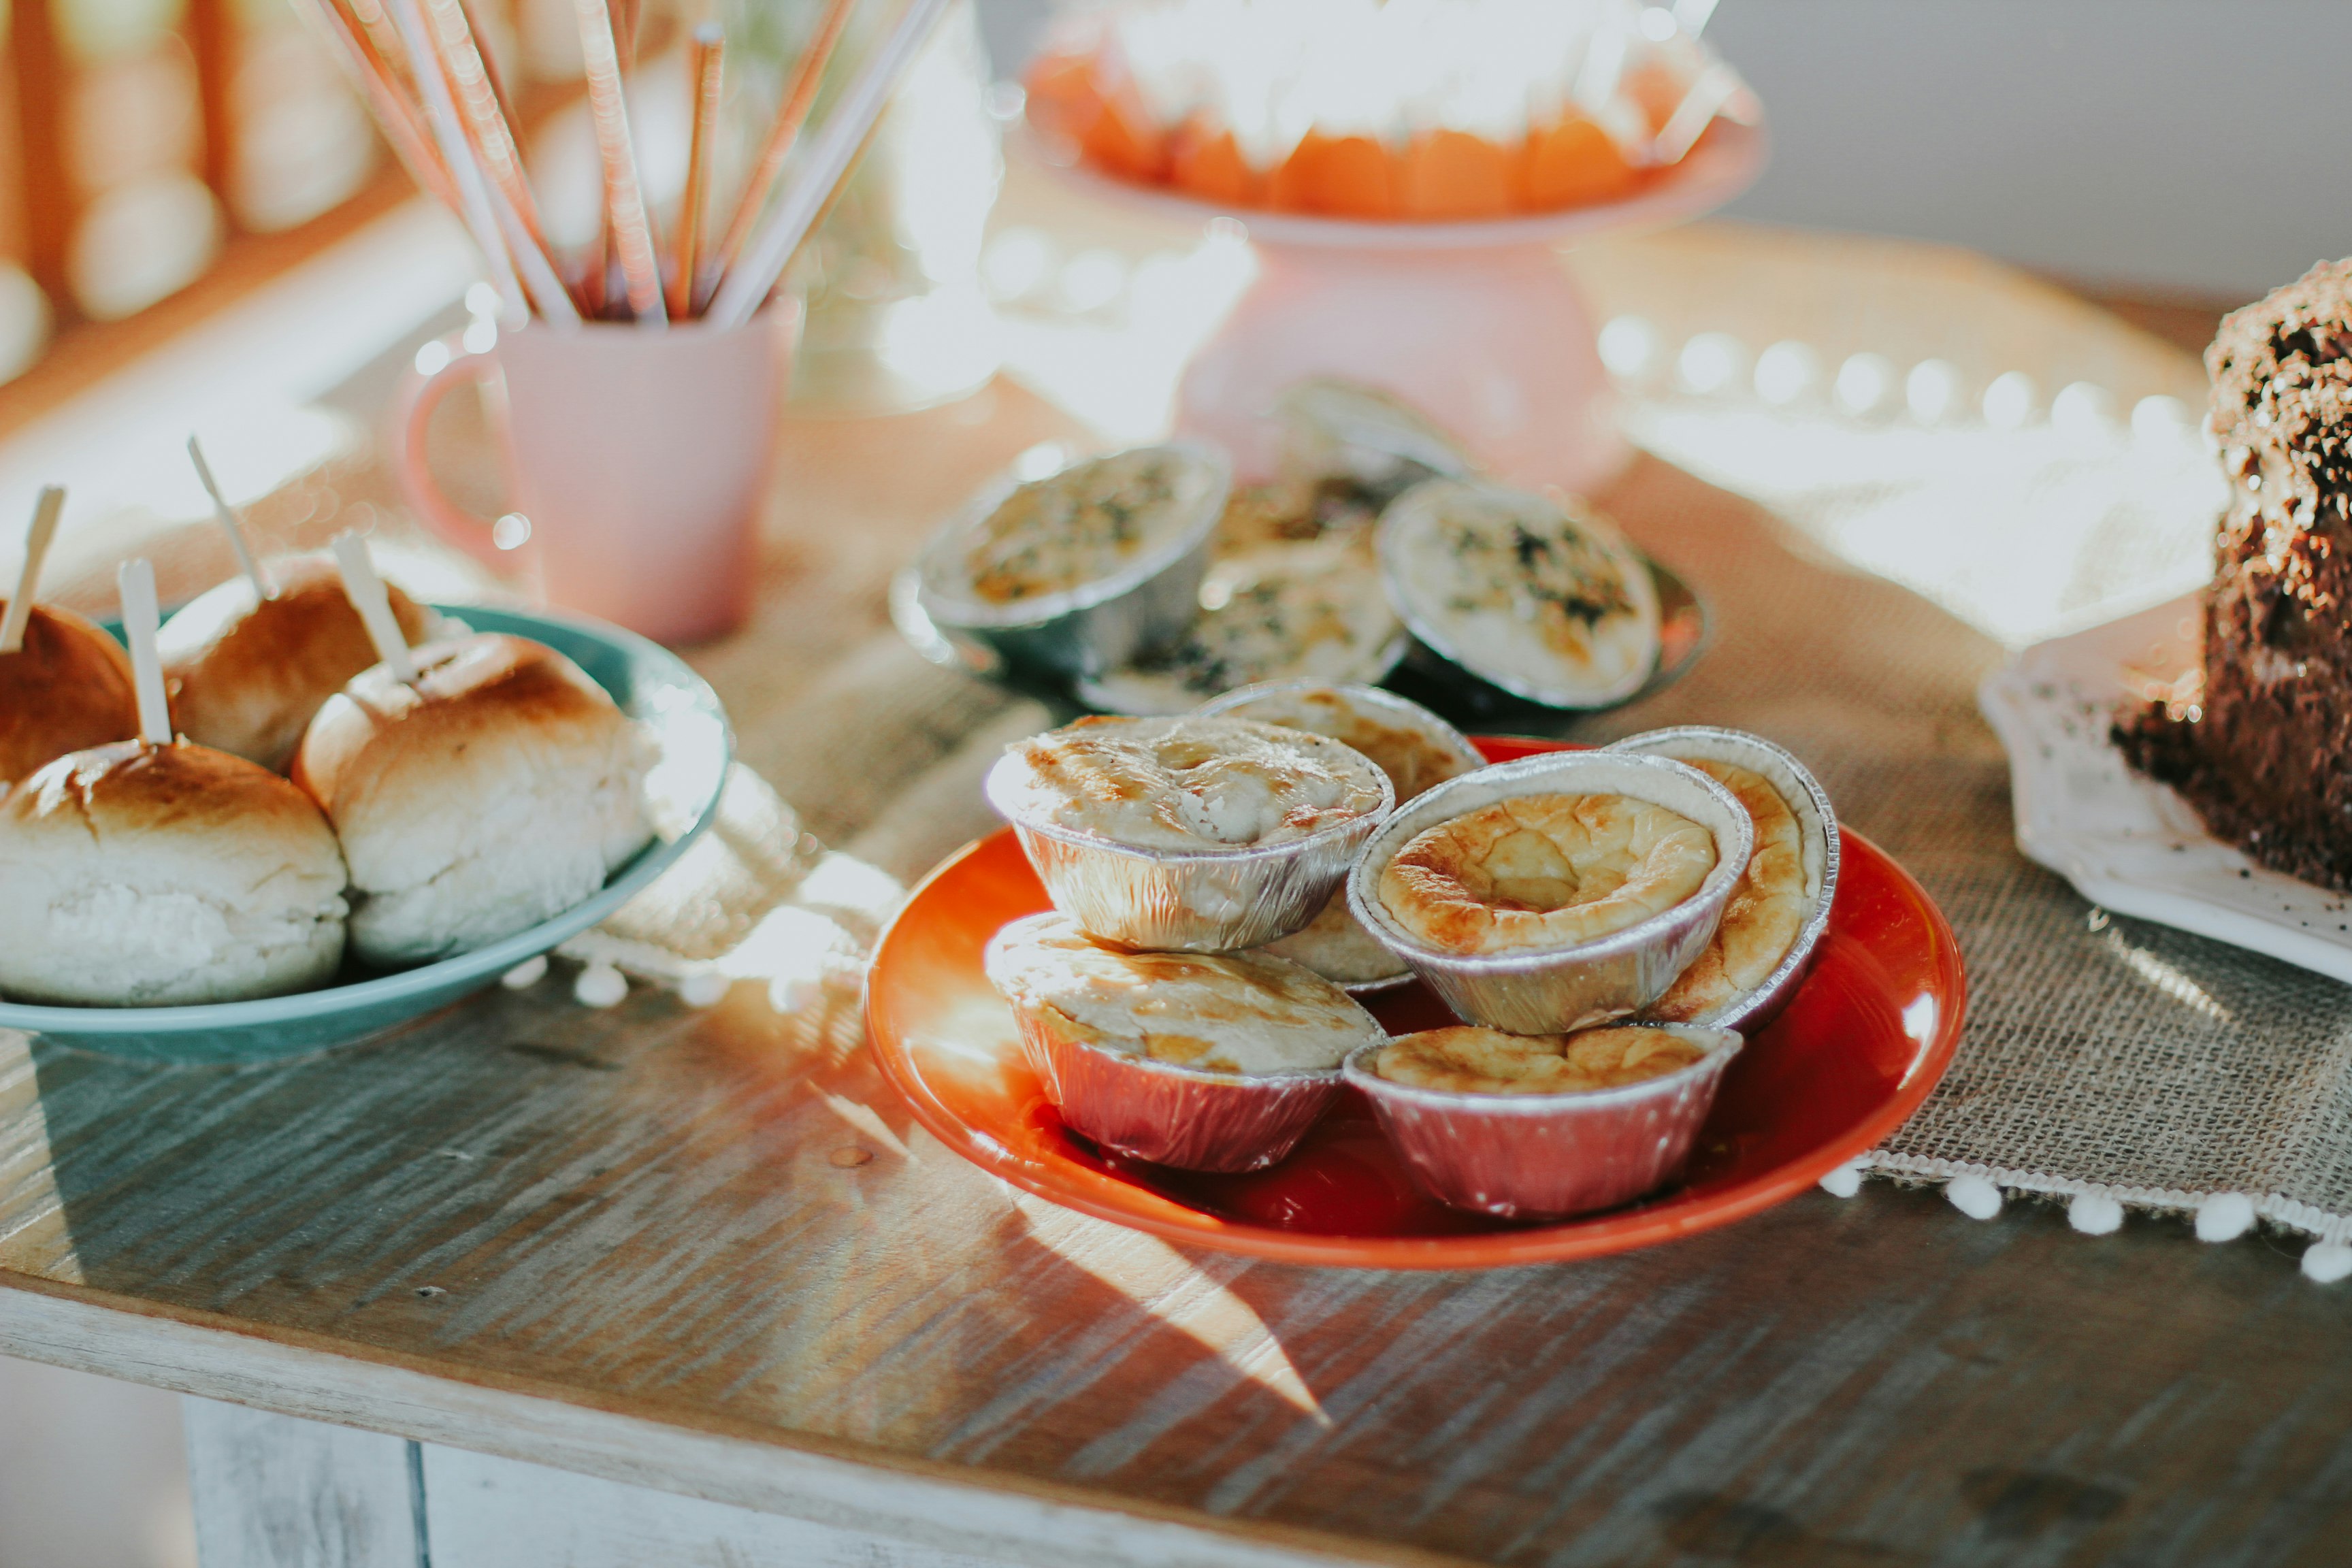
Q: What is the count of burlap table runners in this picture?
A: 1